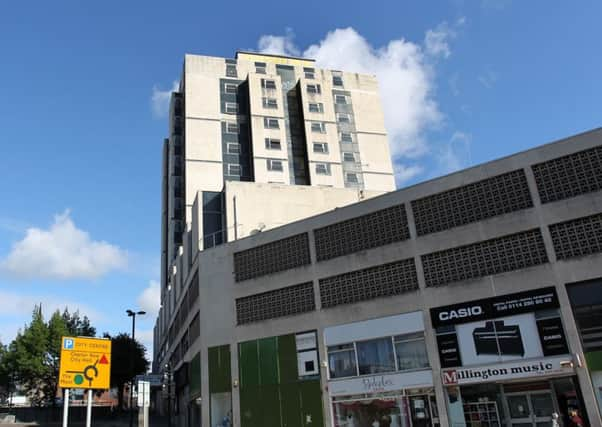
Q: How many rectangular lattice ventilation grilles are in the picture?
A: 8